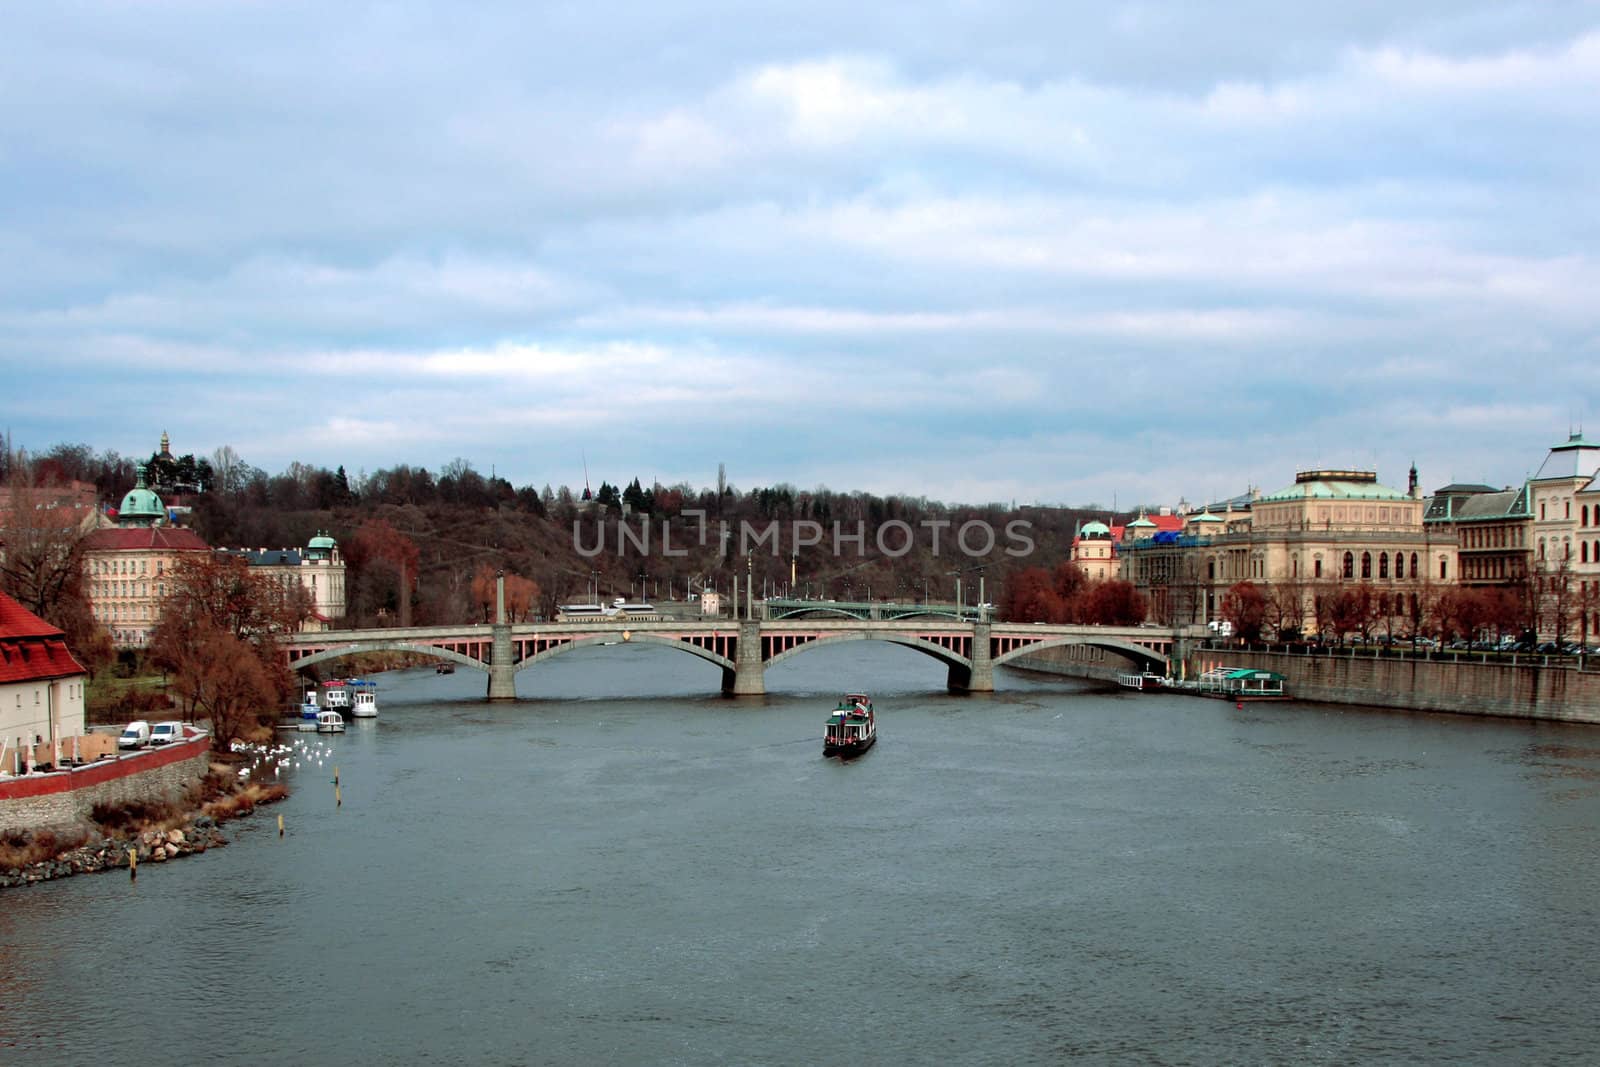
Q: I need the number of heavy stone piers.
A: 3